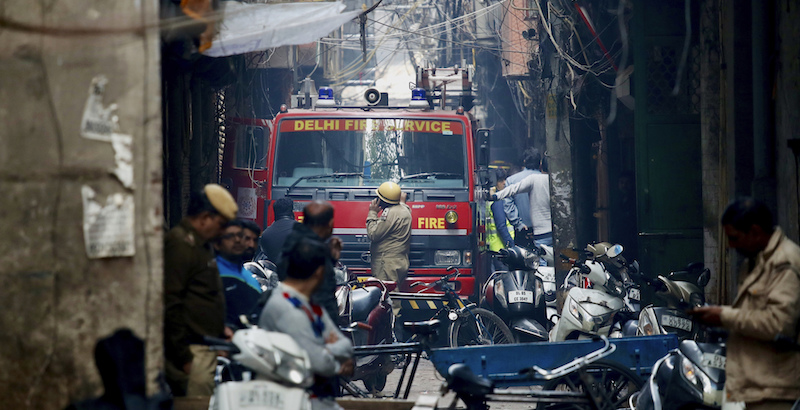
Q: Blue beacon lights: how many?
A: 2